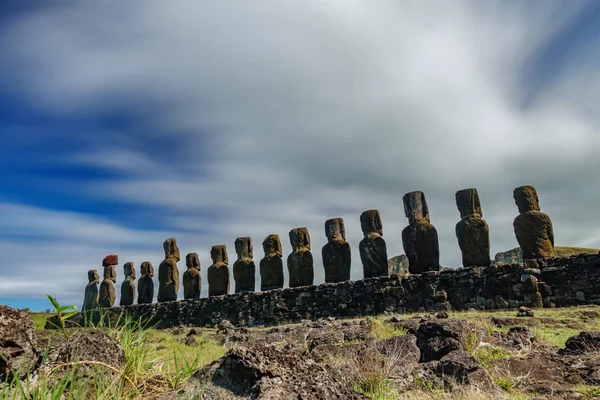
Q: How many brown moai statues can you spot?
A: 15